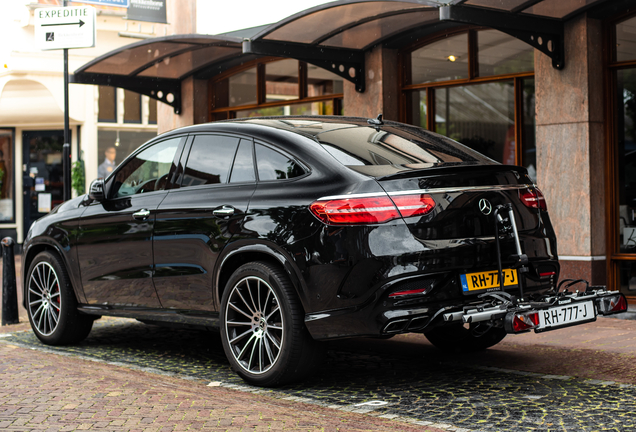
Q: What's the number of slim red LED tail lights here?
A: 2